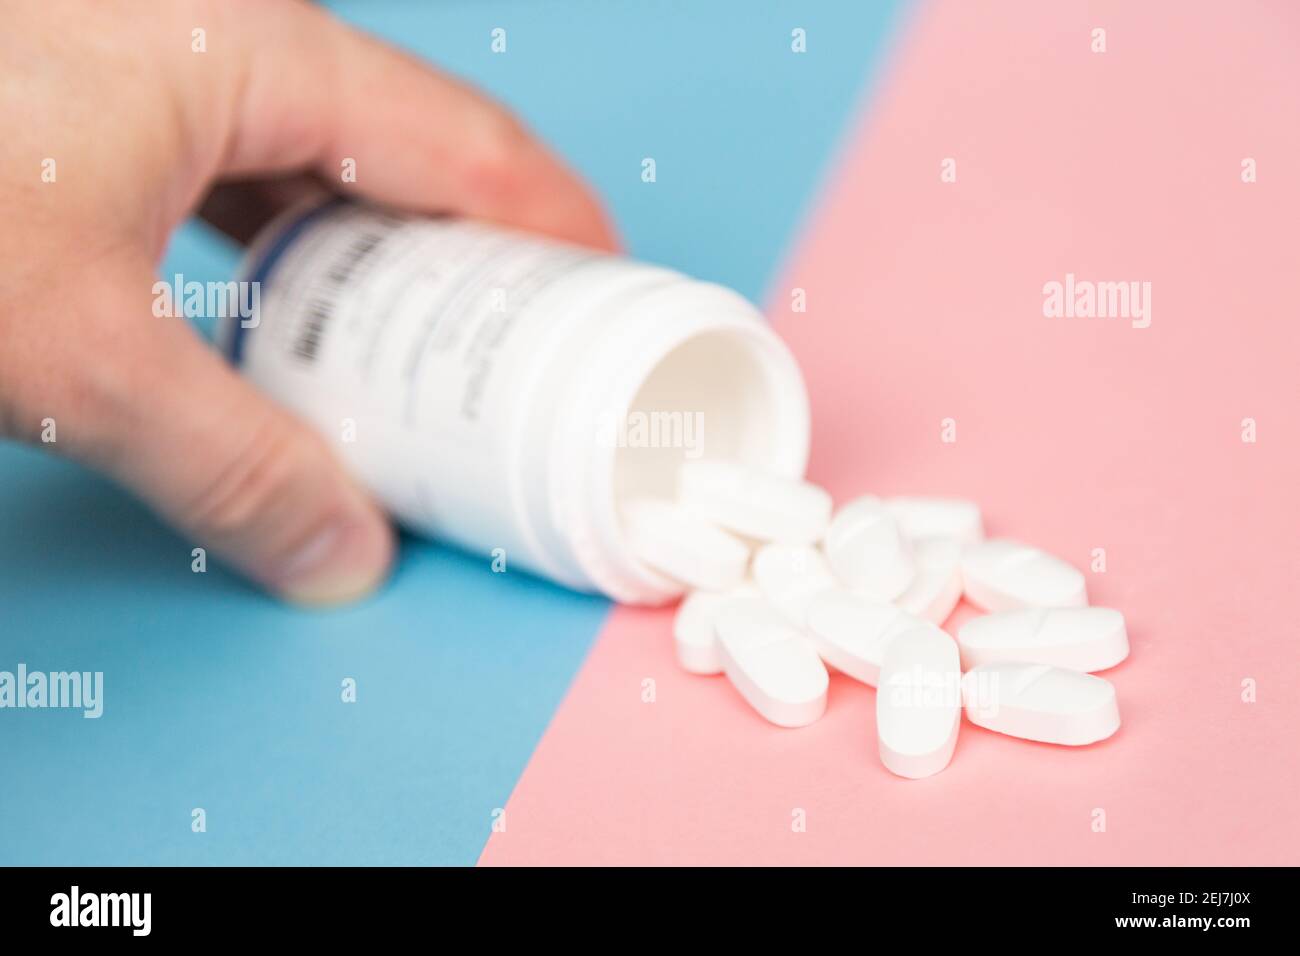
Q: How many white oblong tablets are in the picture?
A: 13